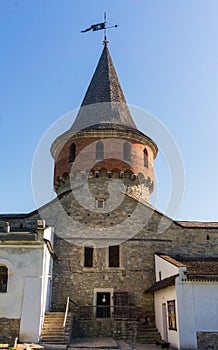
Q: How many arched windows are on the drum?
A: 4